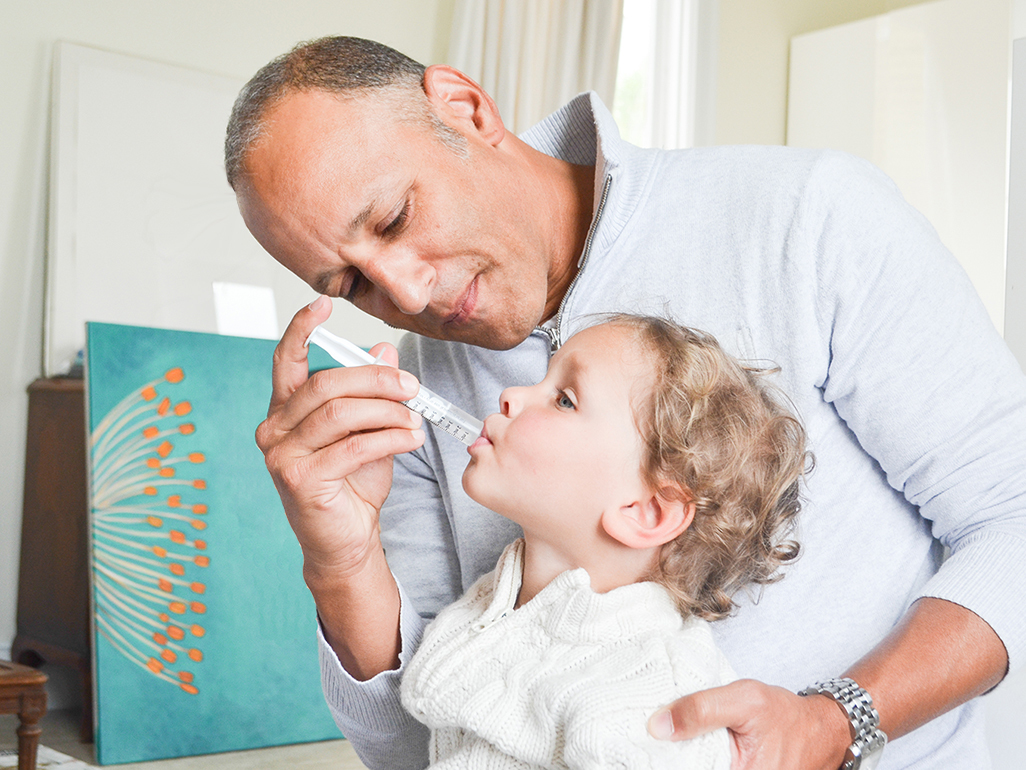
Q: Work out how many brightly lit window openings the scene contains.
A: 1